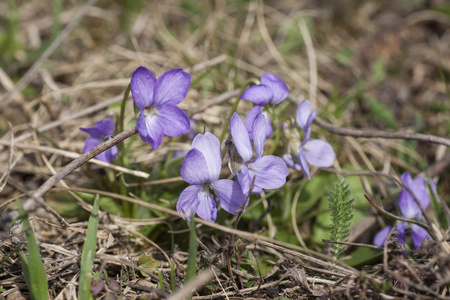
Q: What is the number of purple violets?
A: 7